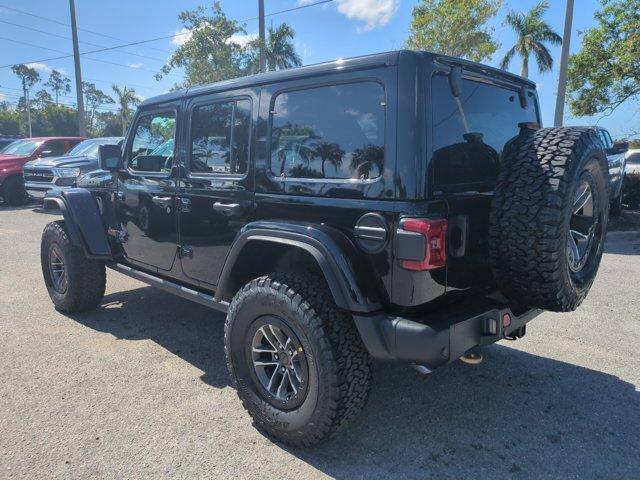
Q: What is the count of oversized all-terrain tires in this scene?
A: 3